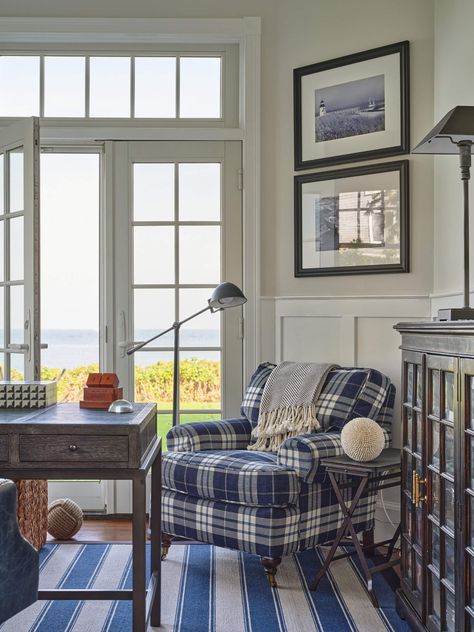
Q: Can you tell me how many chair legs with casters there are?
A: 2